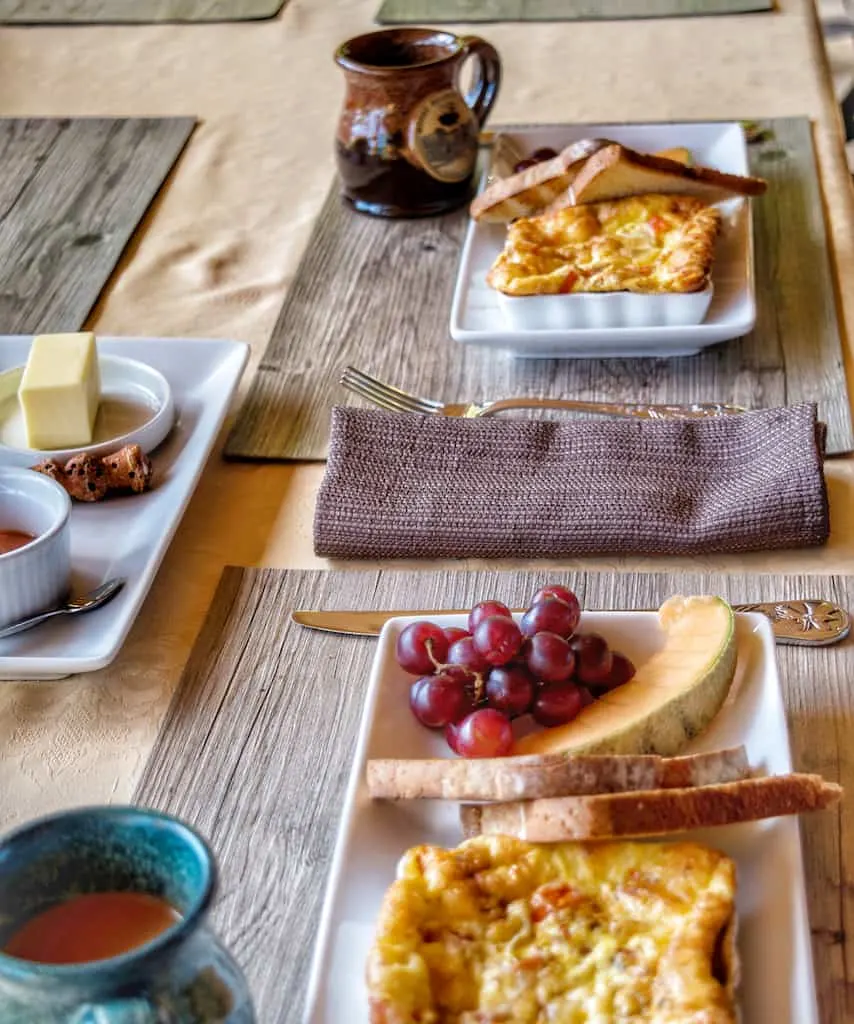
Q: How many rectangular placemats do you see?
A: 5